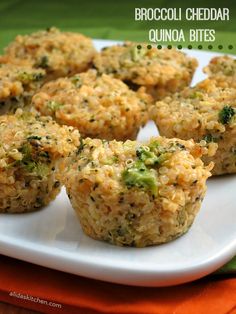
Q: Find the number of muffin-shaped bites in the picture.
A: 8